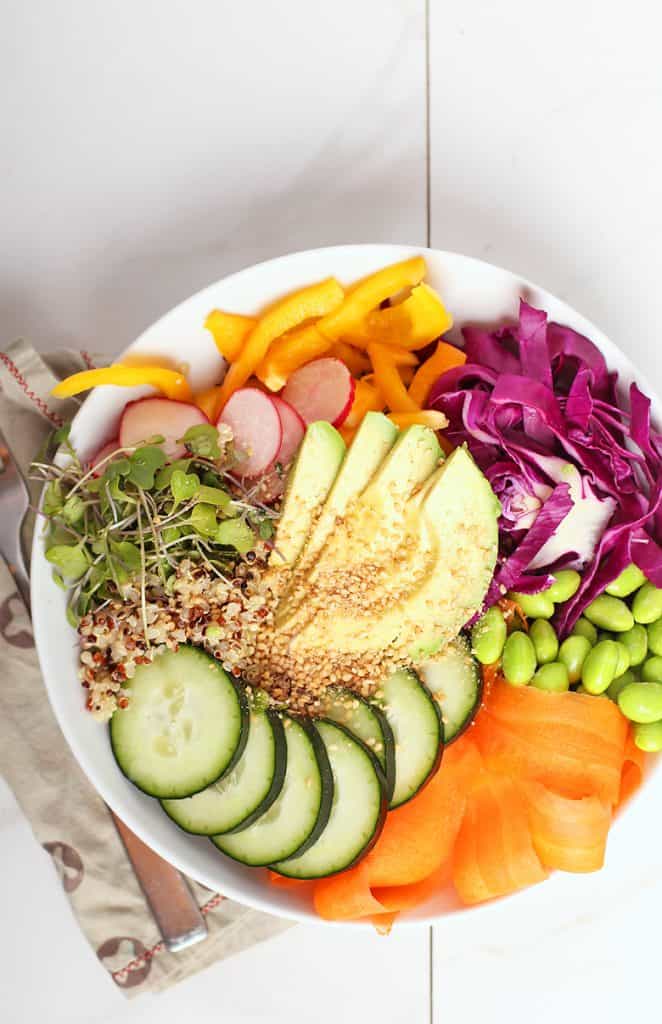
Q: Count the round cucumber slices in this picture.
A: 7